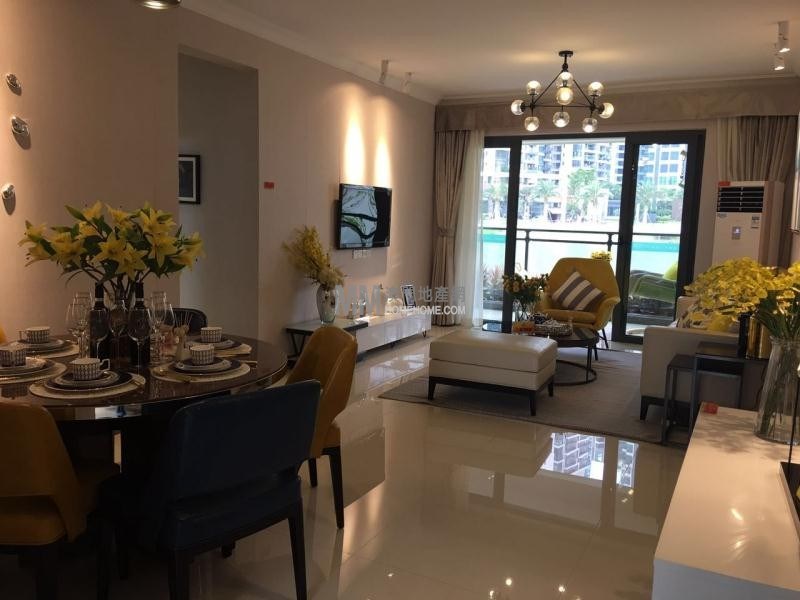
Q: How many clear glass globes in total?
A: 9